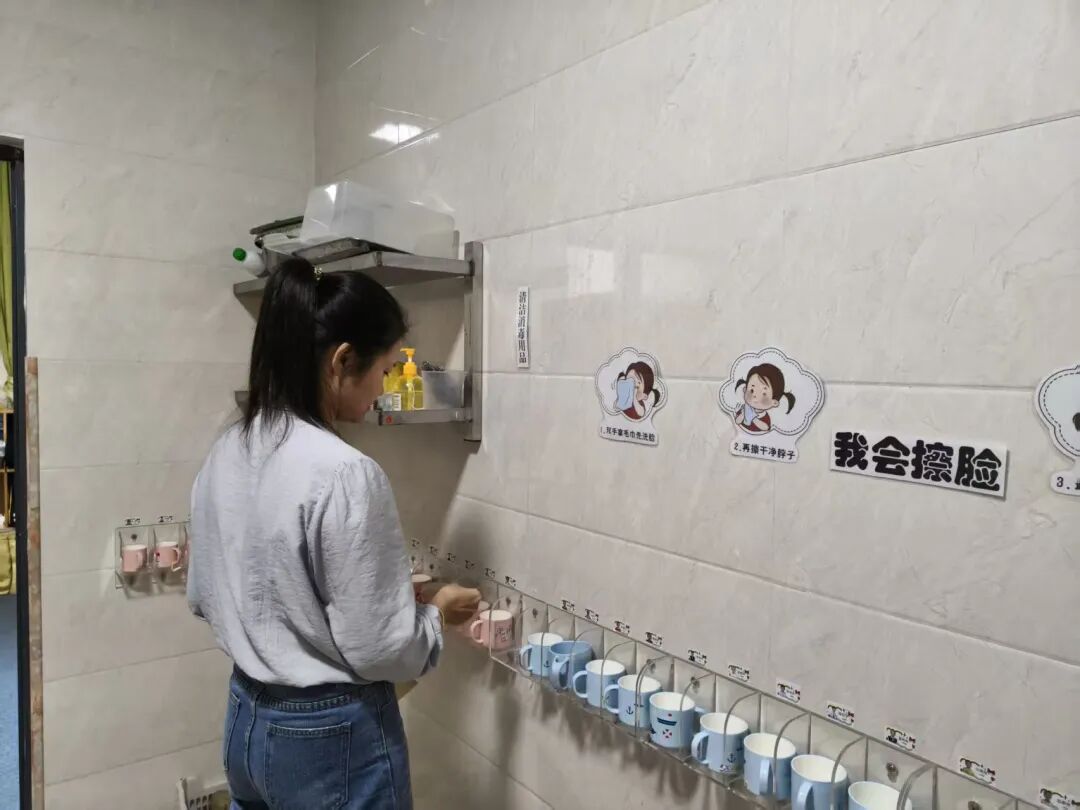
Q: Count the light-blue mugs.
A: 9